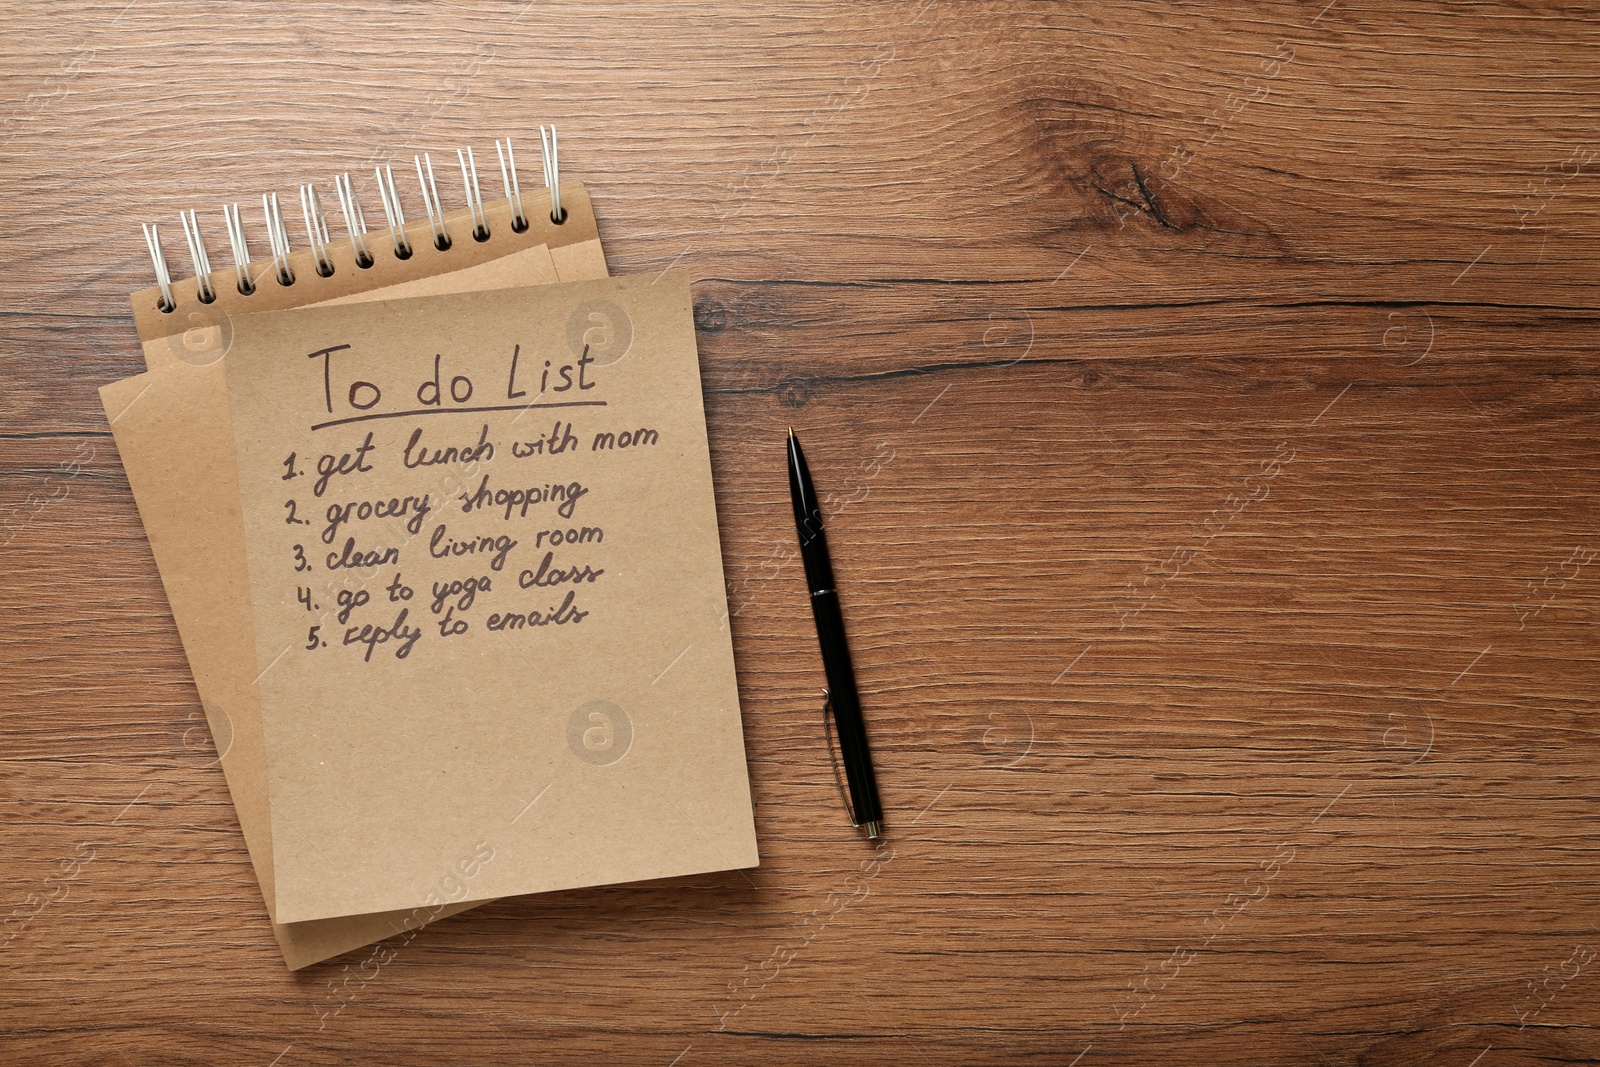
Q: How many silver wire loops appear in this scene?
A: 11